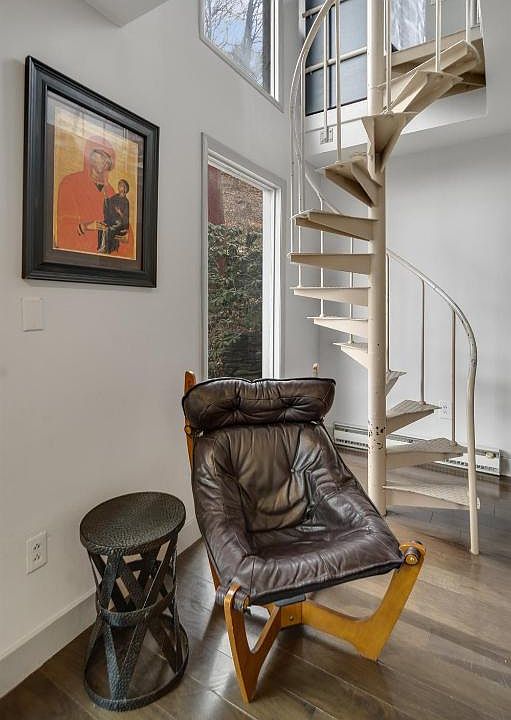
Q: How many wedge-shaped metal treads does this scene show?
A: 13